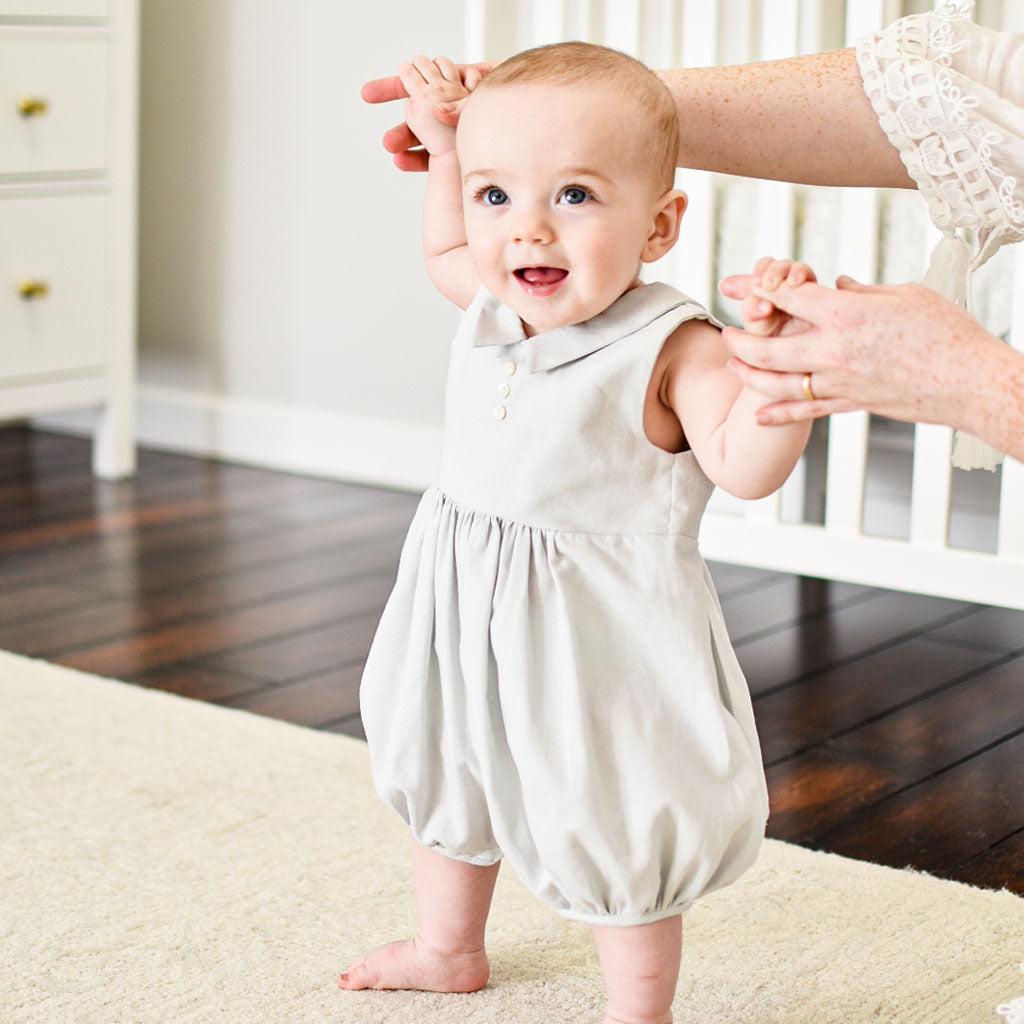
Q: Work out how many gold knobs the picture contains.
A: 2